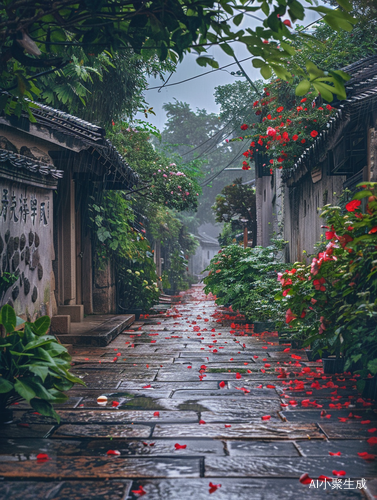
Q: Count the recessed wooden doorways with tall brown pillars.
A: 1